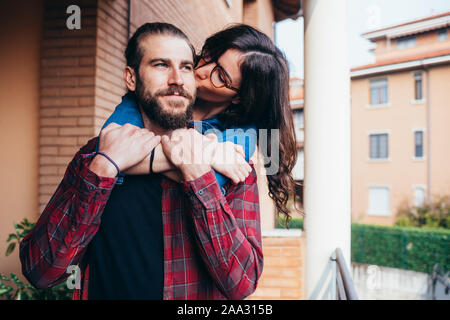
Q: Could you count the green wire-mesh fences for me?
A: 1